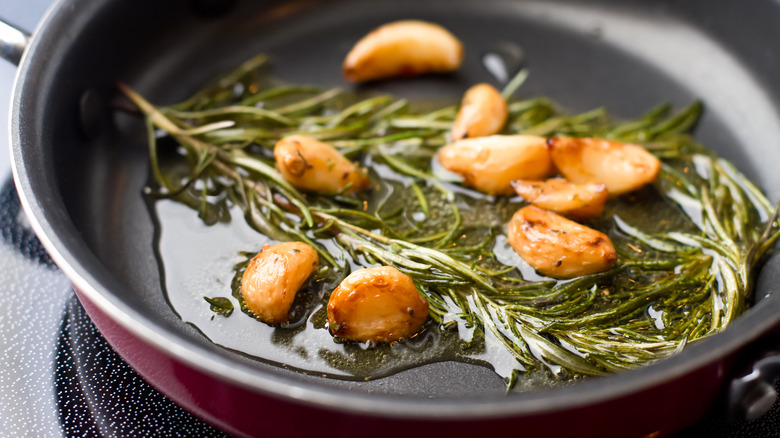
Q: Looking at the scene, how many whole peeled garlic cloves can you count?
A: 9